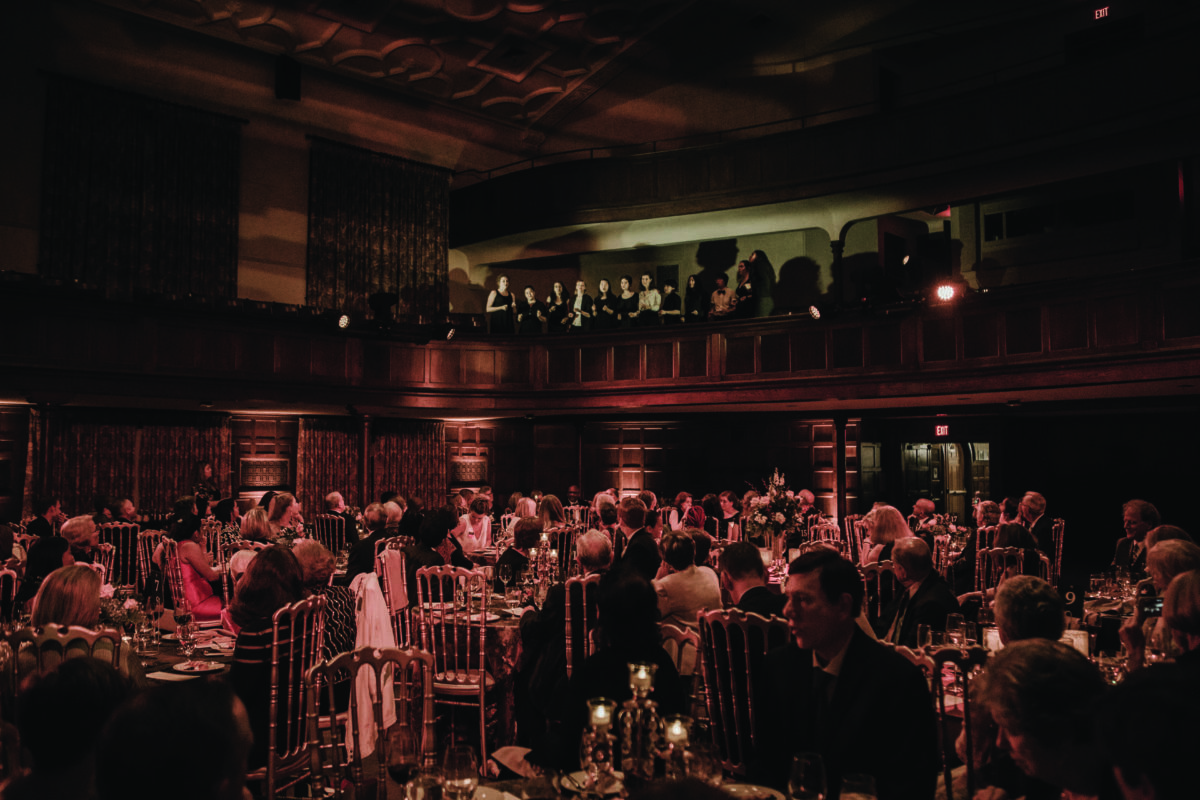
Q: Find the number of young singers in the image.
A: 12